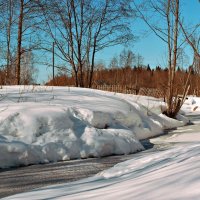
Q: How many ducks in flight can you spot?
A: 0